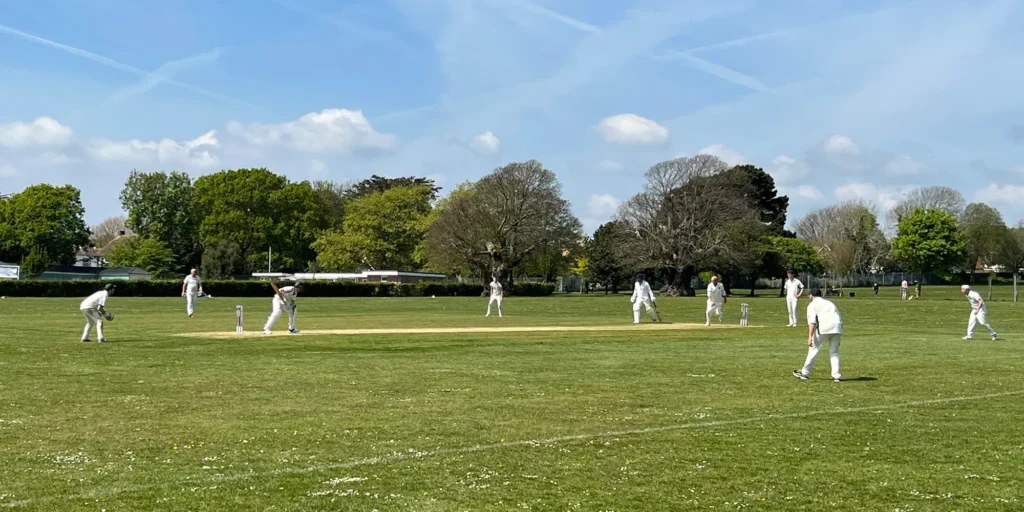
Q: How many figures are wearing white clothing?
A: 9